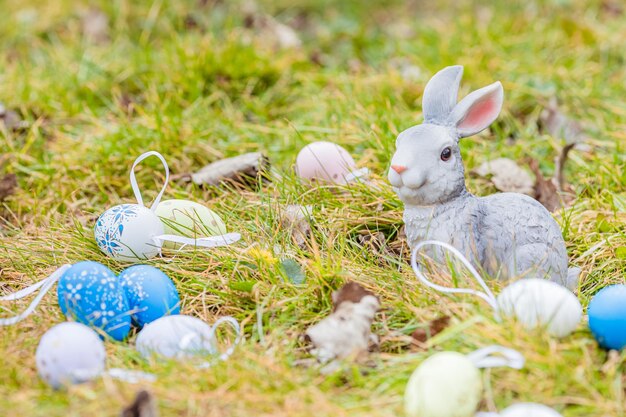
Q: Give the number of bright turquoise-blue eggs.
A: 3